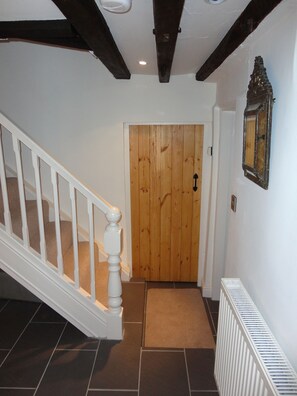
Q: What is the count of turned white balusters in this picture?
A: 6